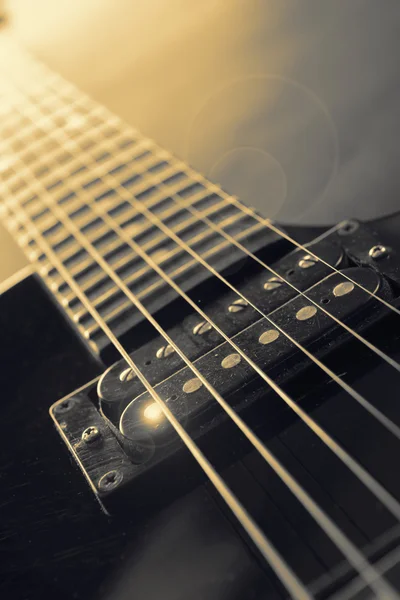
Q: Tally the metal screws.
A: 11